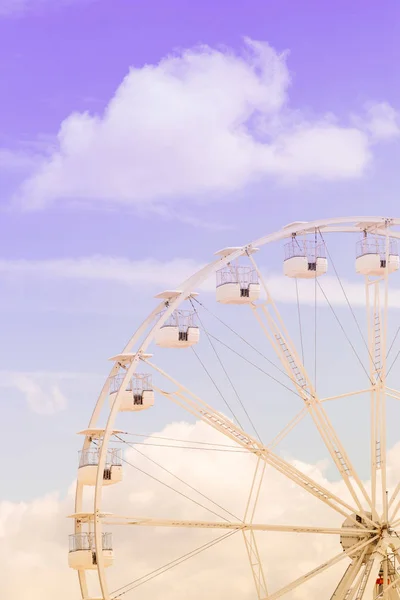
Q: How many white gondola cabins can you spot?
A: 7